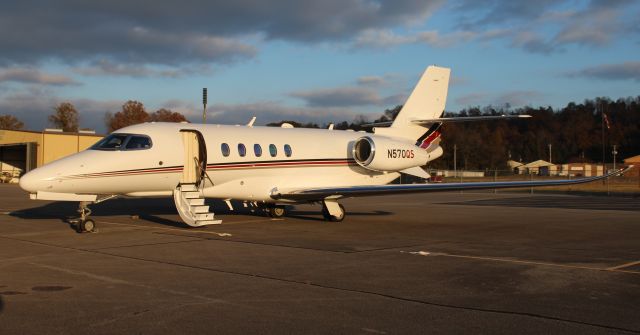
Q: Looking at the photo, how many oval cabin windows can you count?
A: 5